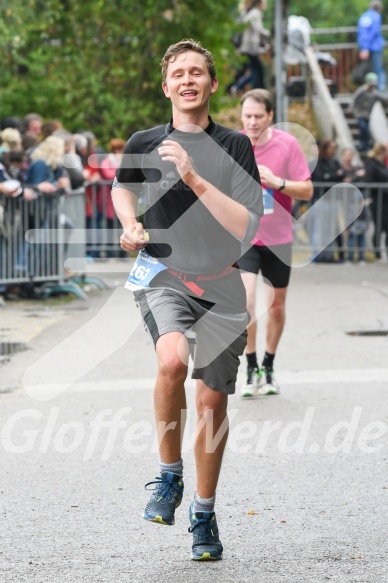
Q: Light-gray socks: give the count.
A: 2